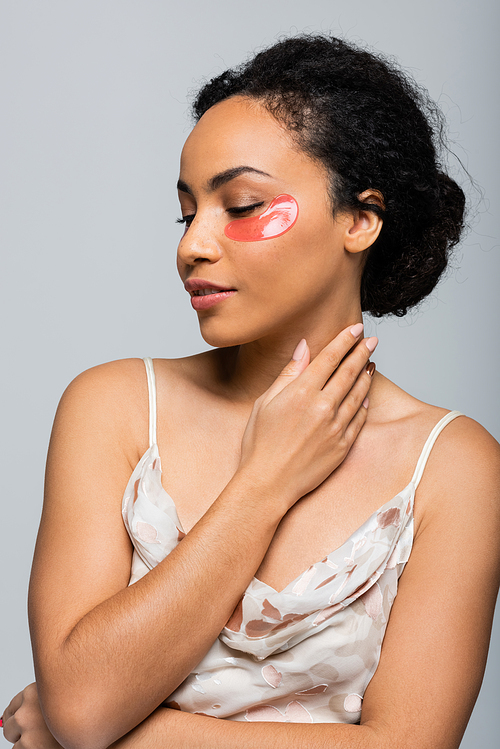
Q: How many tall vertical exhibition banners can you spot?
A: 0